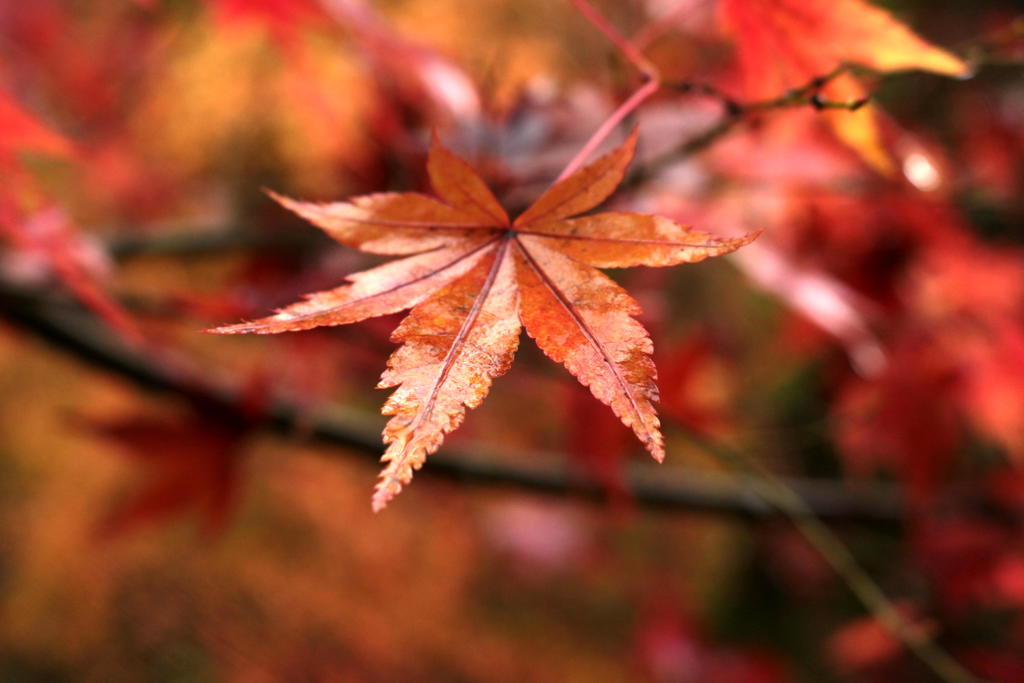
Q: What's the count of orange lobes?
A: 7